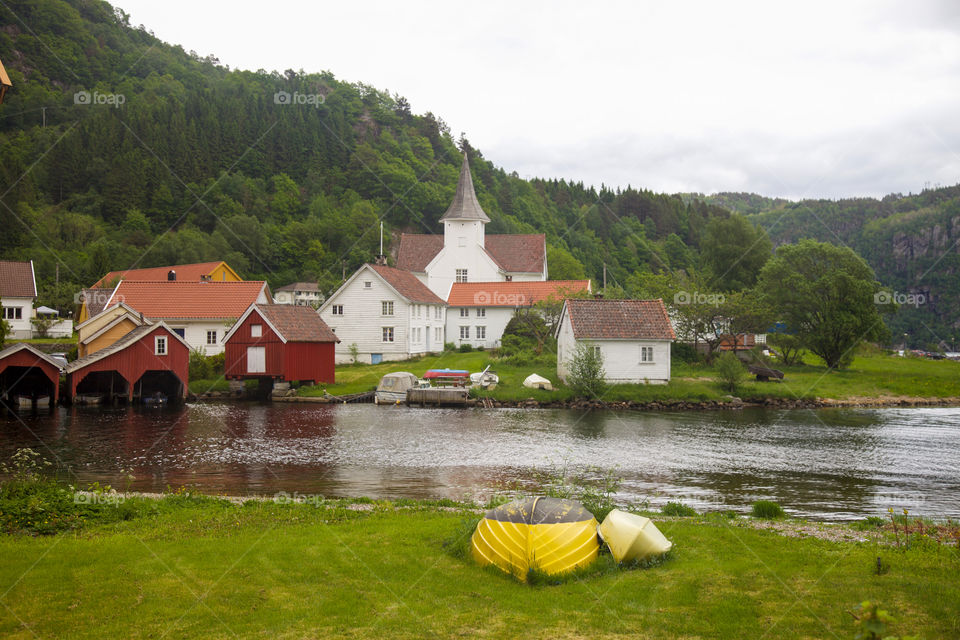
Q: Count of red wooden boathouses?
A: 3